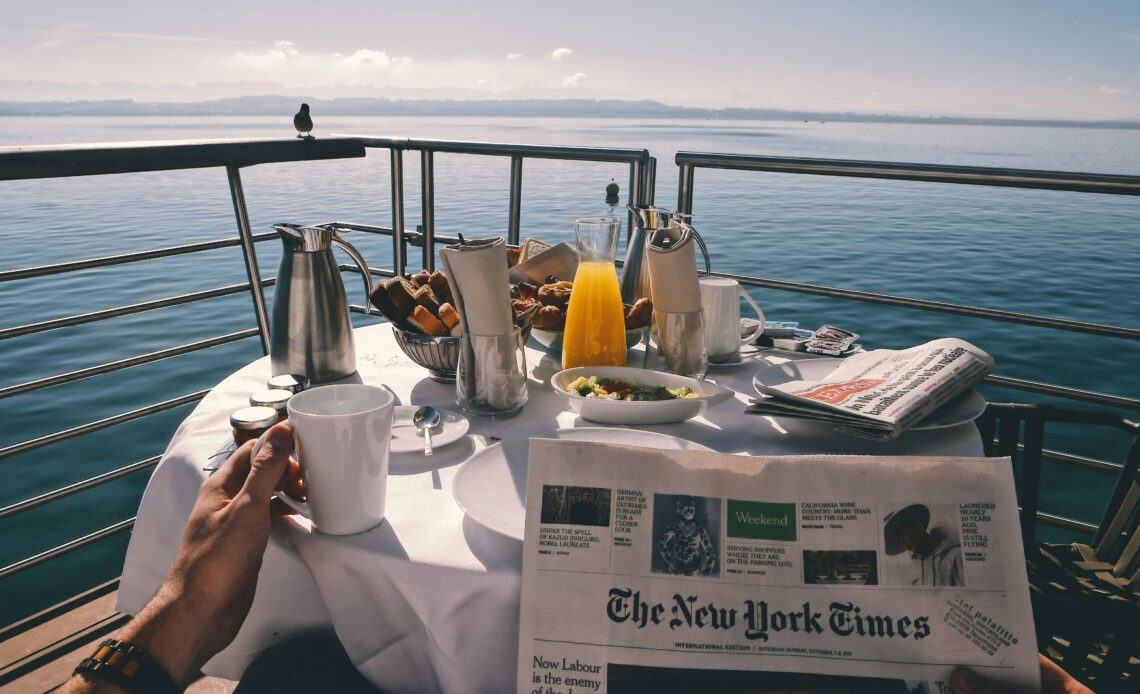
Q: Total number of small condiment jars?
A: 3